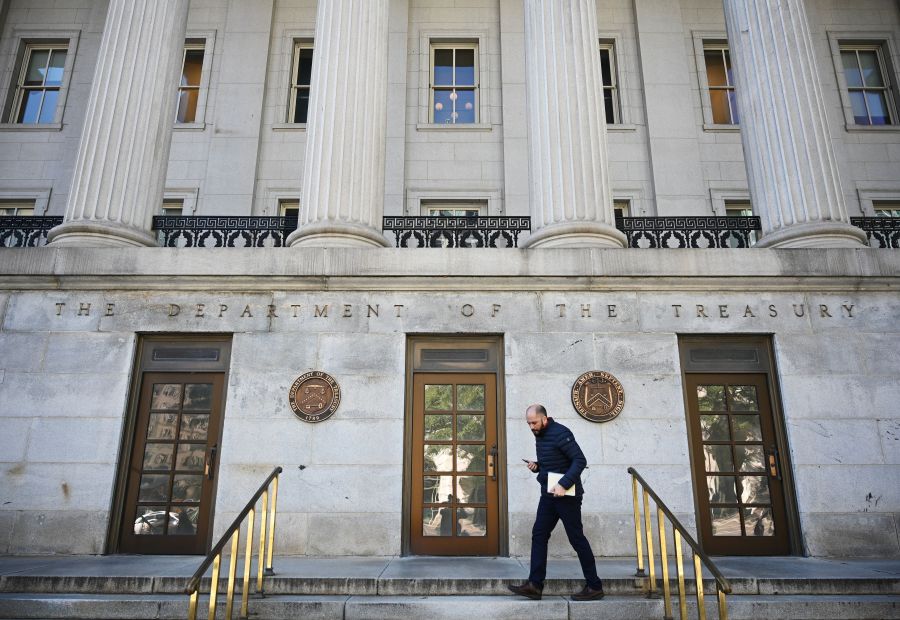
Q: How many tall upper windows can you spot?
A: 7